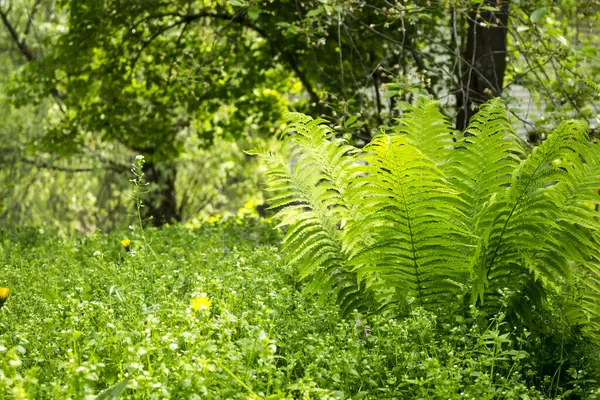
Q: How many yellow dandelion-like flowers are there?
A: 3